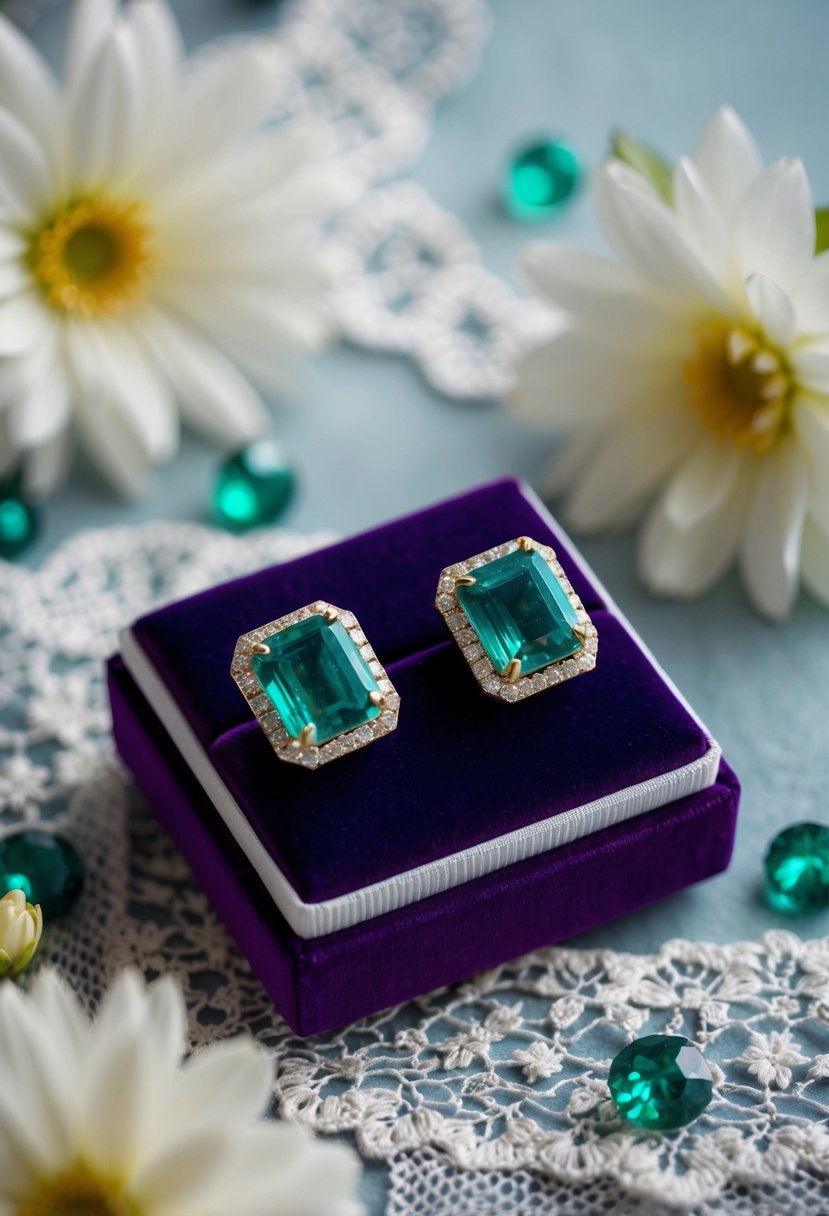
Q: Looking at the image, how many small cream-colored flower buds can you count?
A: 1